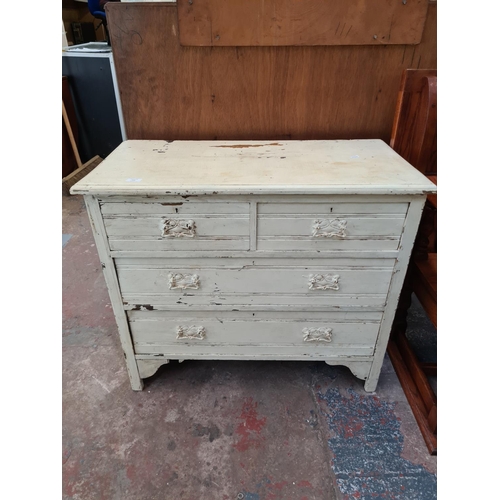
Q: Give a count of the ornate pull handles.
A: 6